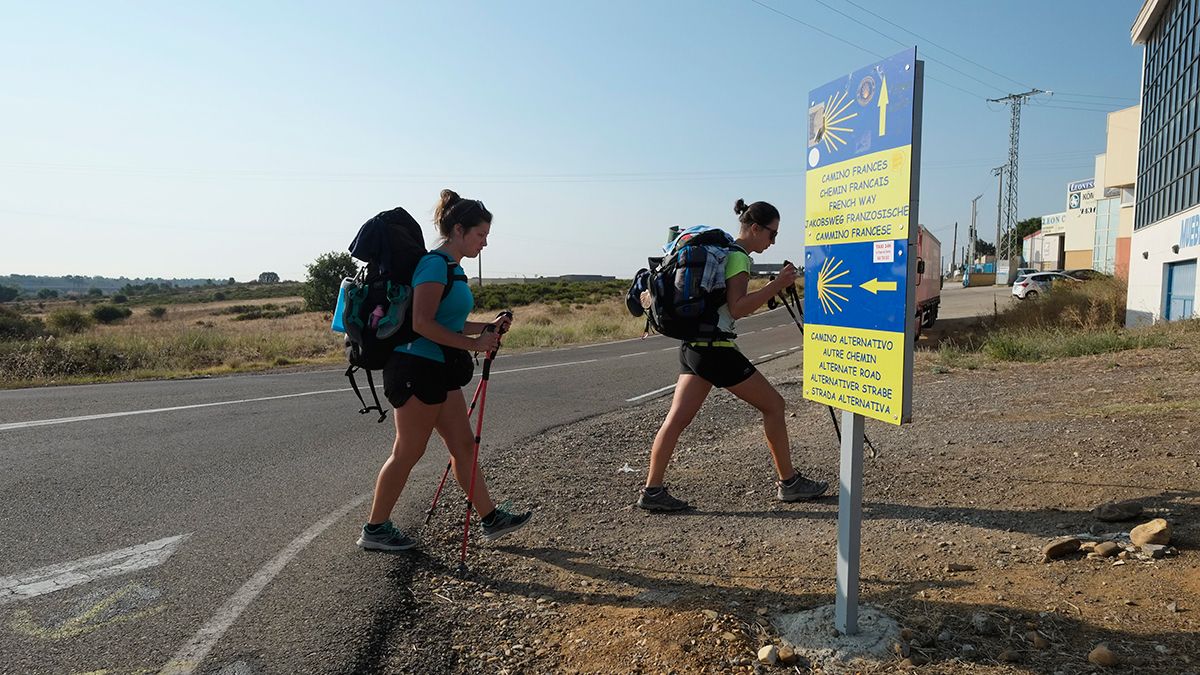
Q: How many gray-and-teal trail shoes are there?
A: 2